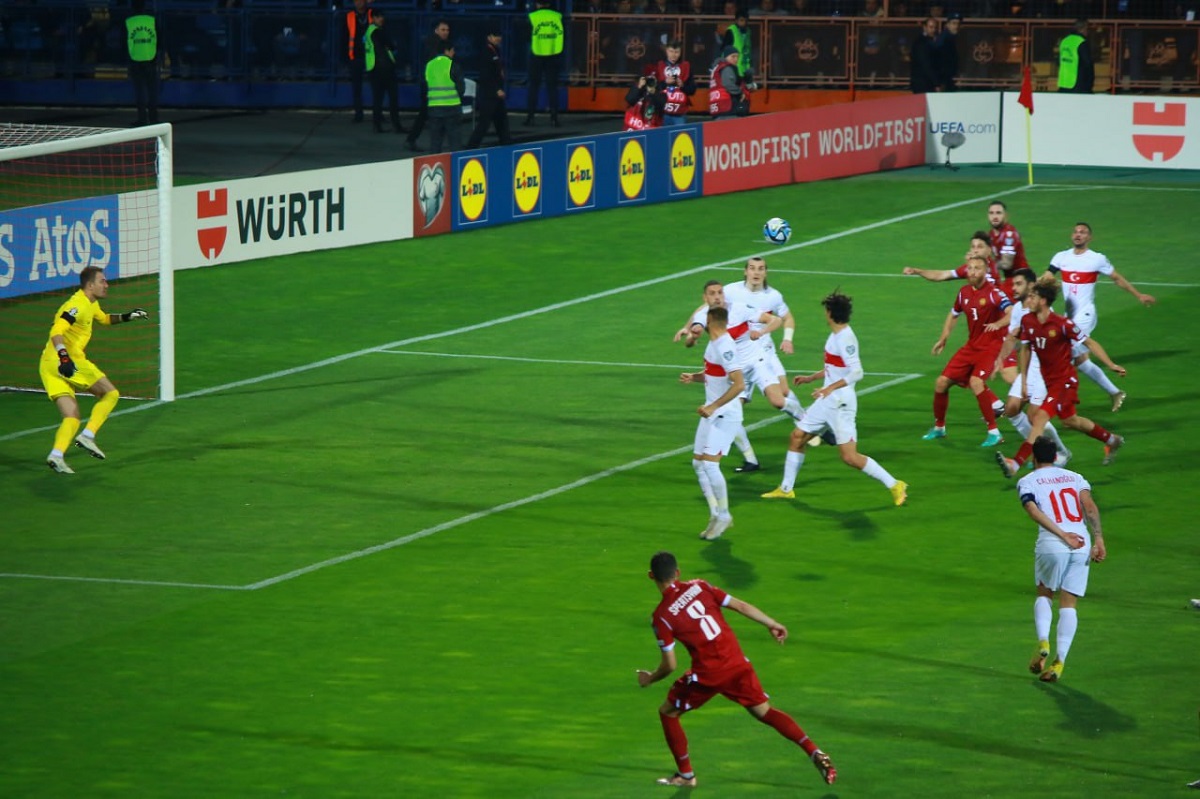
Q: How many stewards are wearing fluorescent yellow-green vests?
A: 6